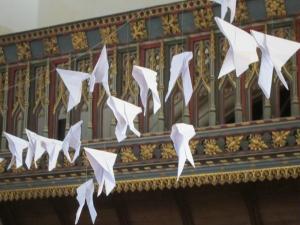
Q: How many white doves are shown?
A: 15